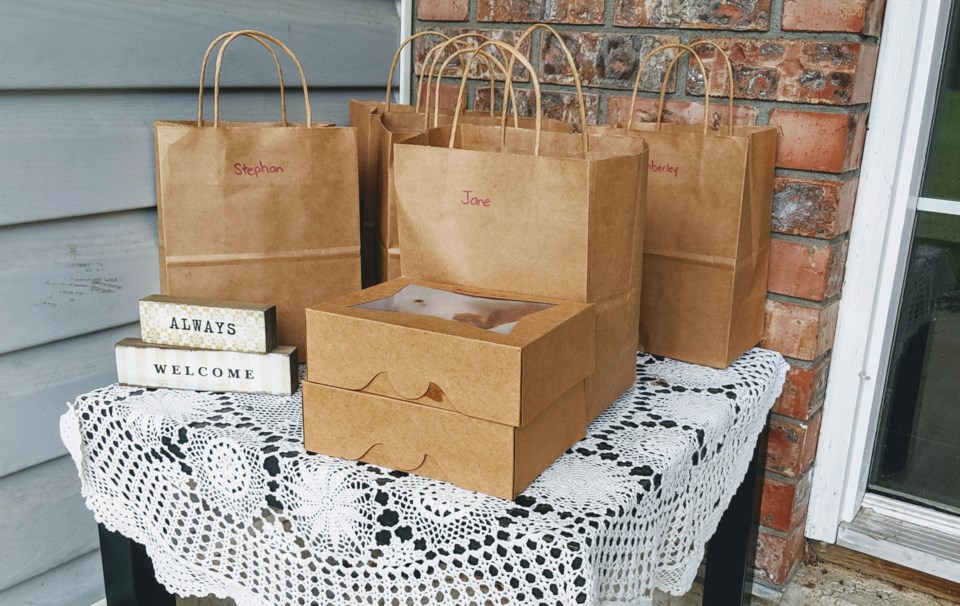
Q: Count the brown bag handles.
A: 10